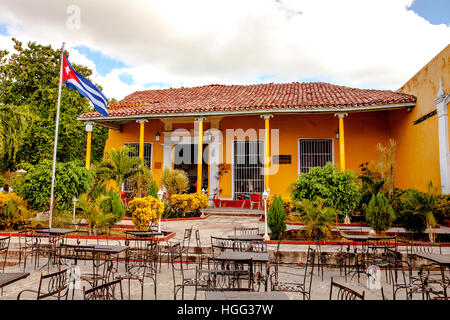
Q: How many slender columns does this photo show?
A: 5